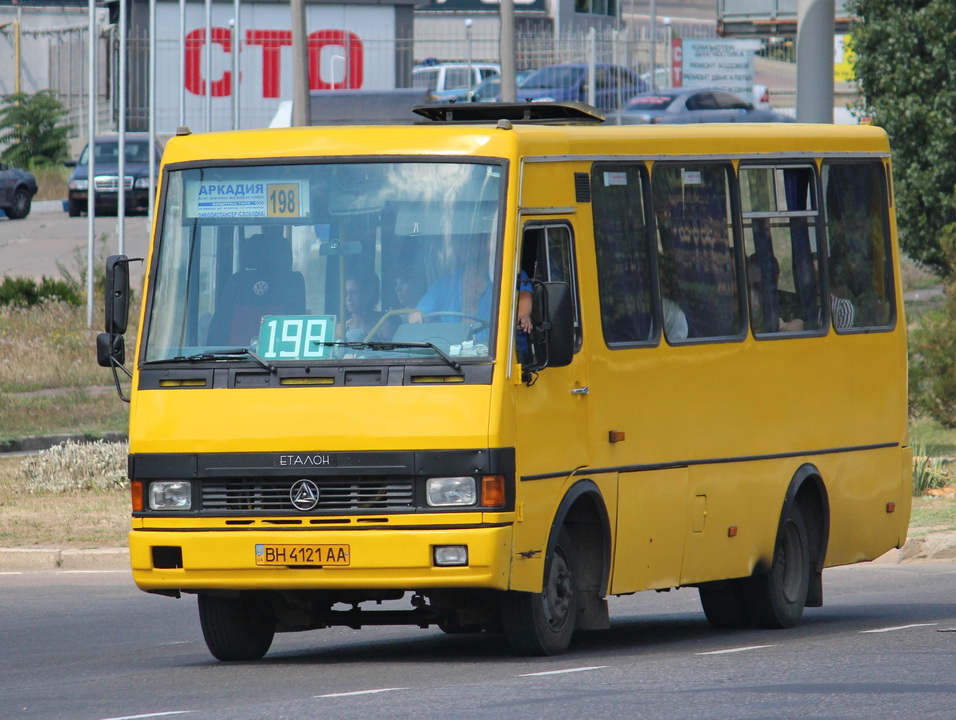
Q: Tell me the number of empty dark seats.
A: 1